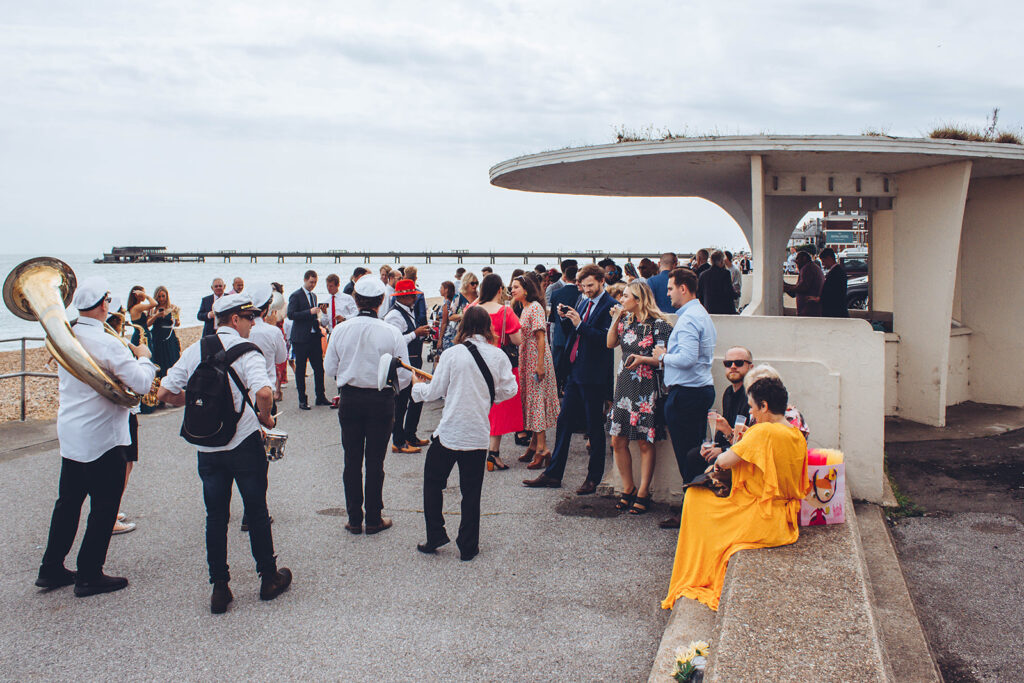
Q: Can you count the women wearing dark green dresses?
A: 2